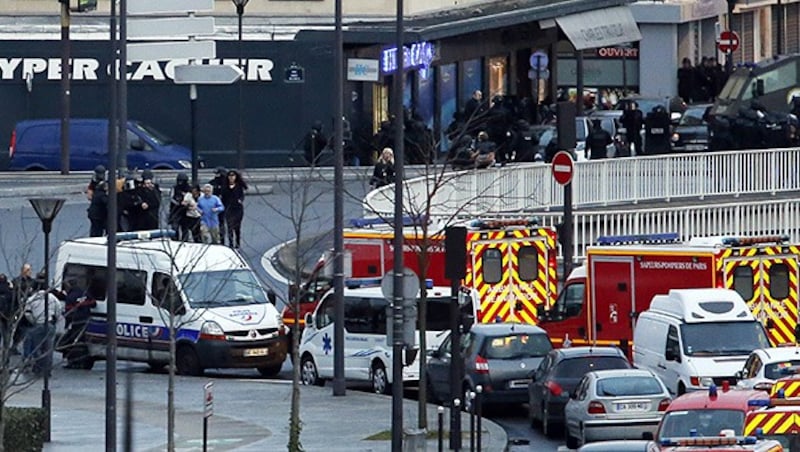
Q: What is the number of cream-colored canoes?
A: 0